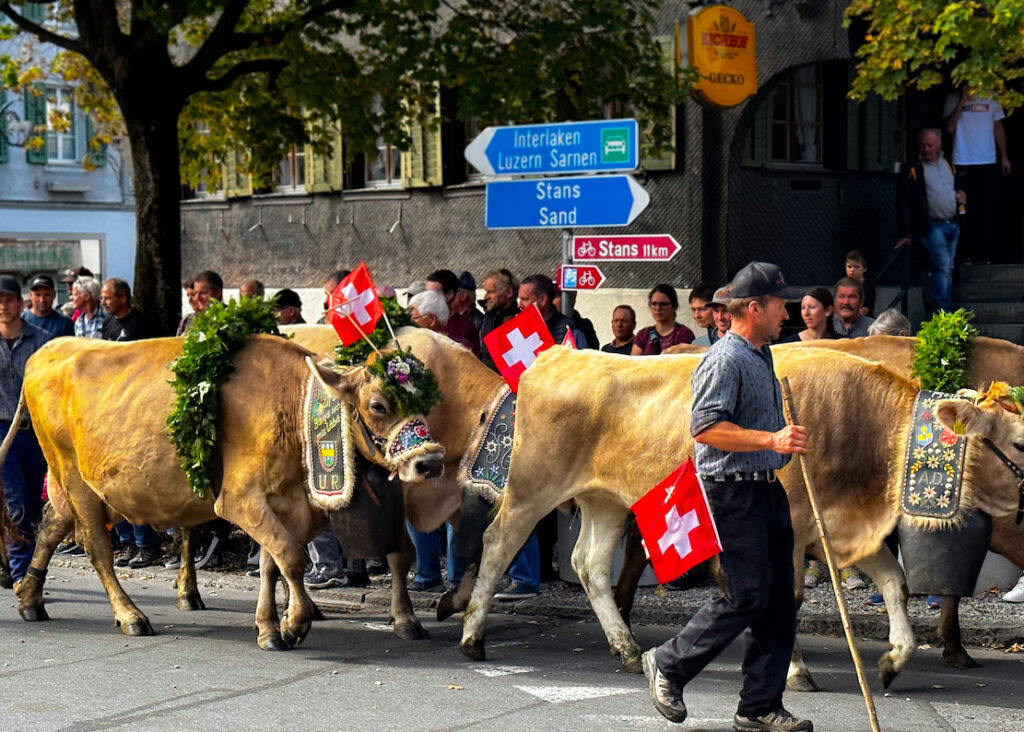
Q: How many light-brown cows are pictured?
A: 4